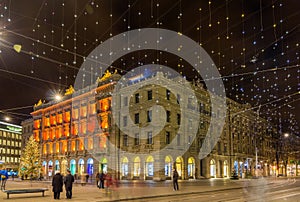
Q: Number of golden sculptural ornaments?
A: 3